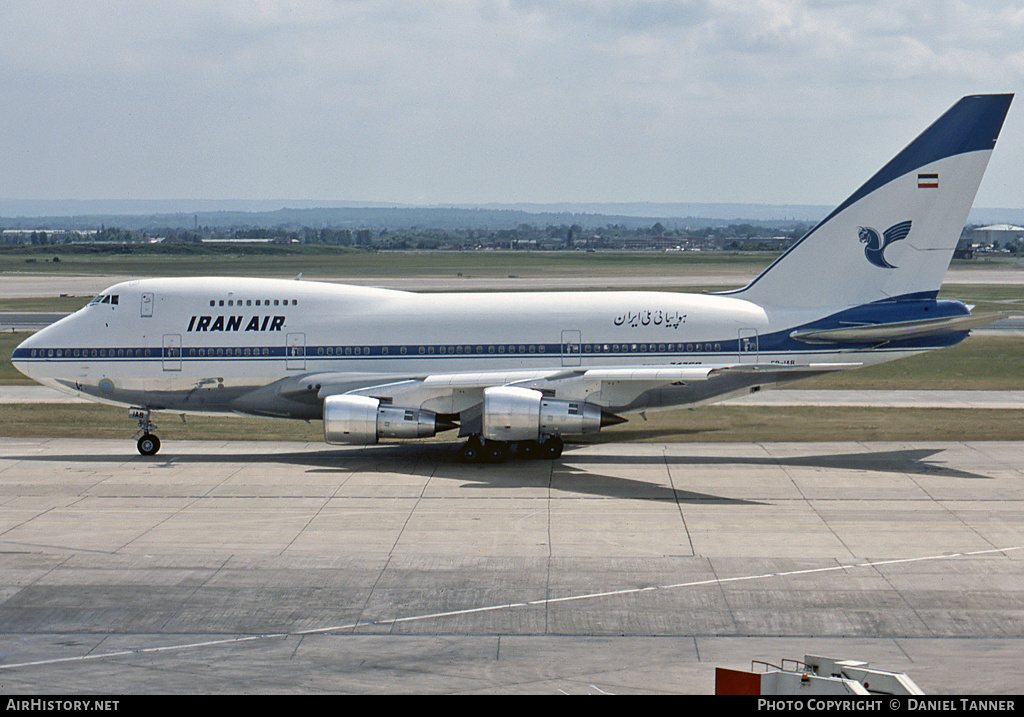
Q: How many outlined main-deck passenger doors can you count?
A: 4